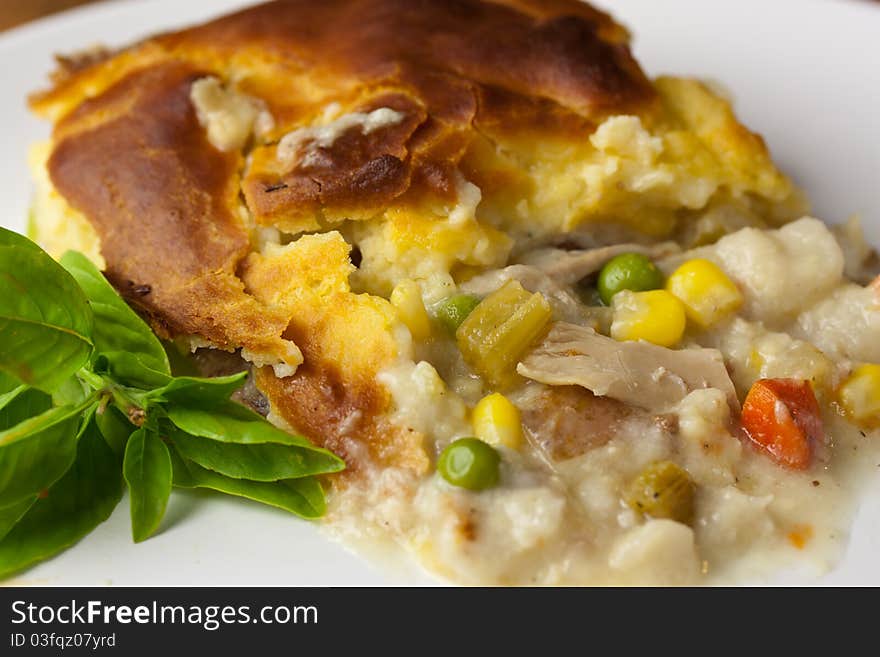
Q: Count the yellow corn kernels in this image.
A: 5